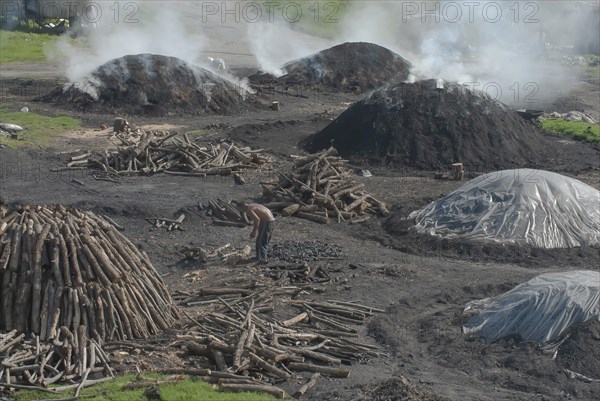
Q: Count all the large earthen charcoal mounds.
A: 3